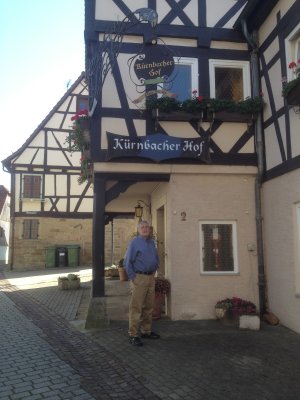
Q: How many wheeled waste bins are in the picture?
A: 3